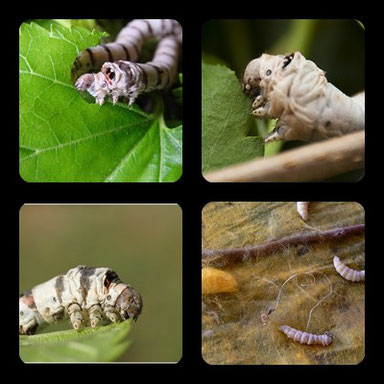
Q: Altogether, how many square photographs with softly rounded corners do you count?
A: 4